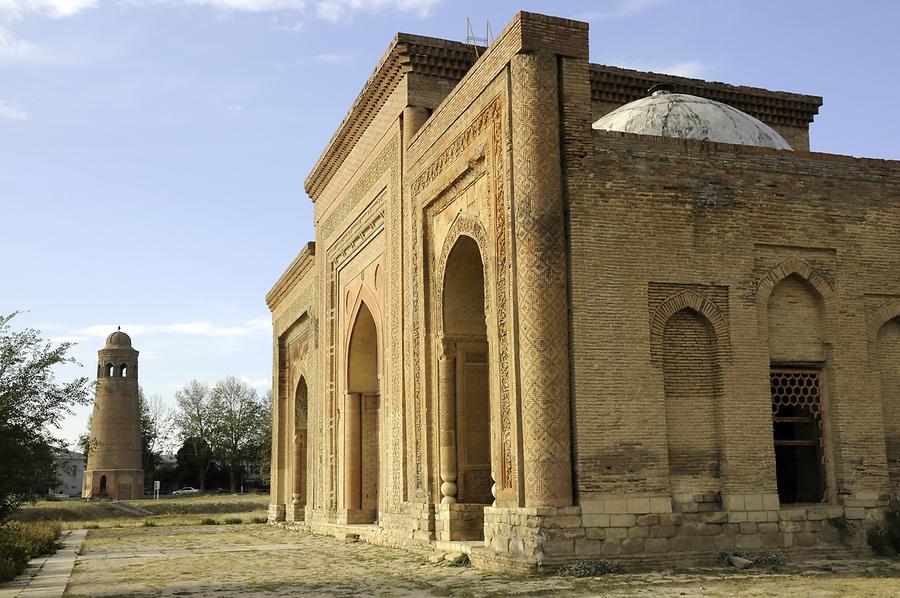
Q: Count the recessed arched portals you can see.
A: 3